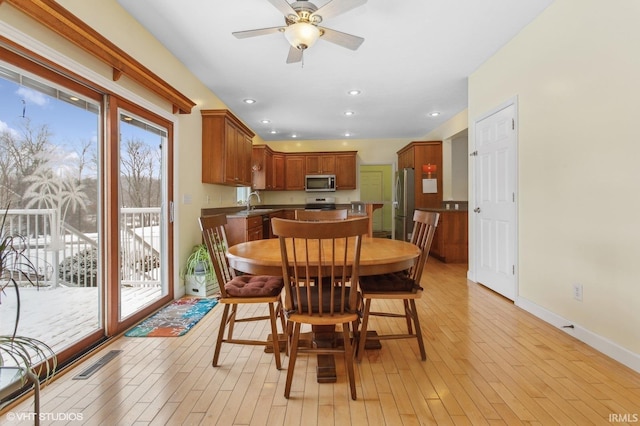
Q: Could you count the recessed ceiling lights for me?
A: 8